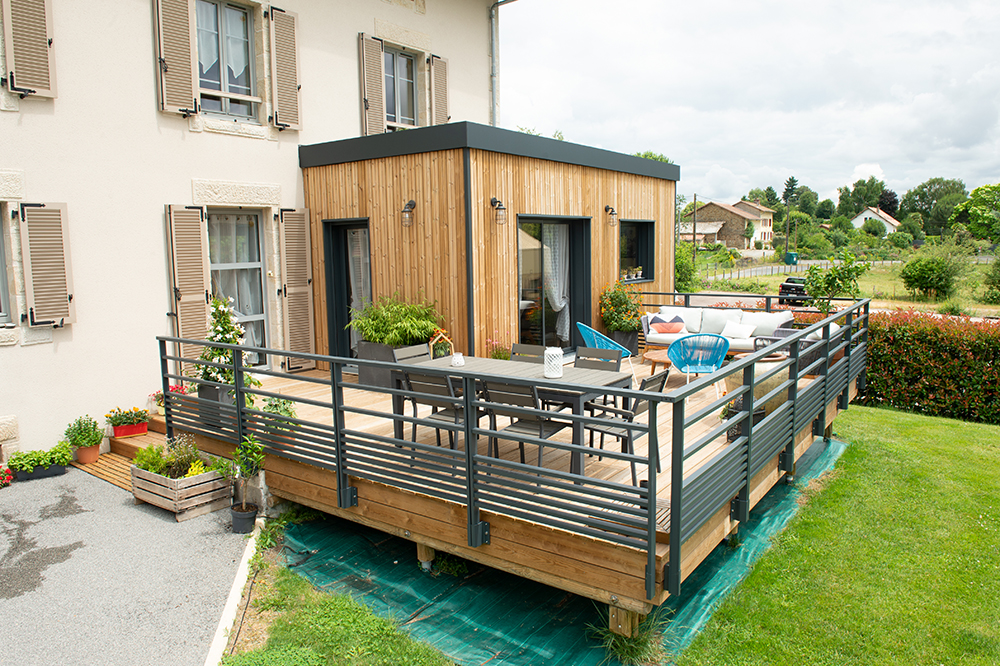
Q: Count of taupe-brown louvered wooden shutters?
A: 8